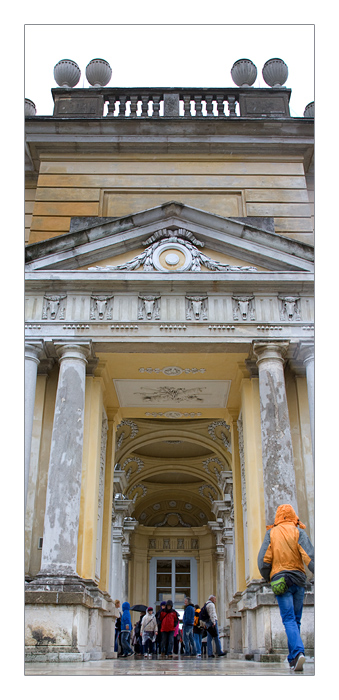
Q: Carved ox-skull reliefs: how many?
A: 6